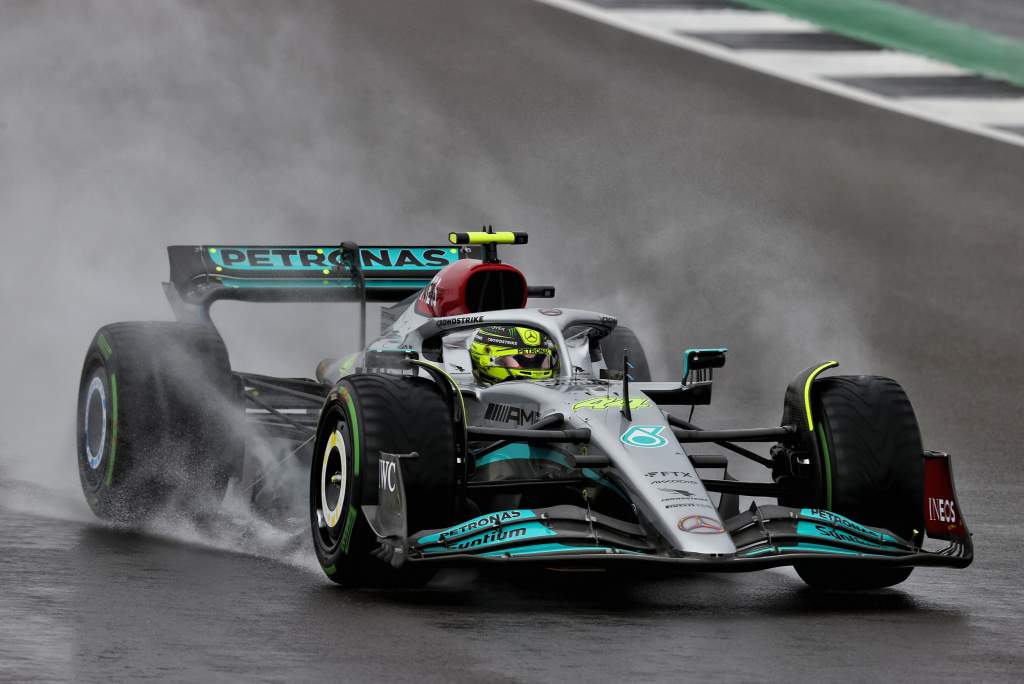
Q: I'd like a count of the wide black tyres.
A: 4